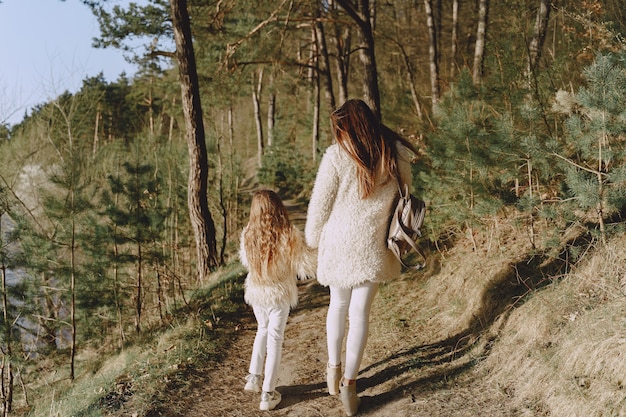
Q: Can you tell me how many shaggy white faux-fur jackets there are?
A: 2